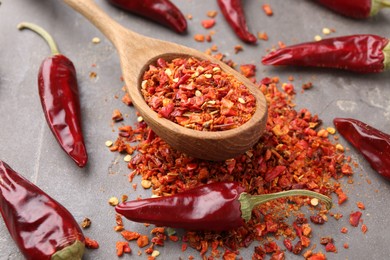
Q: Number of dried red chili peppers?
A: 8